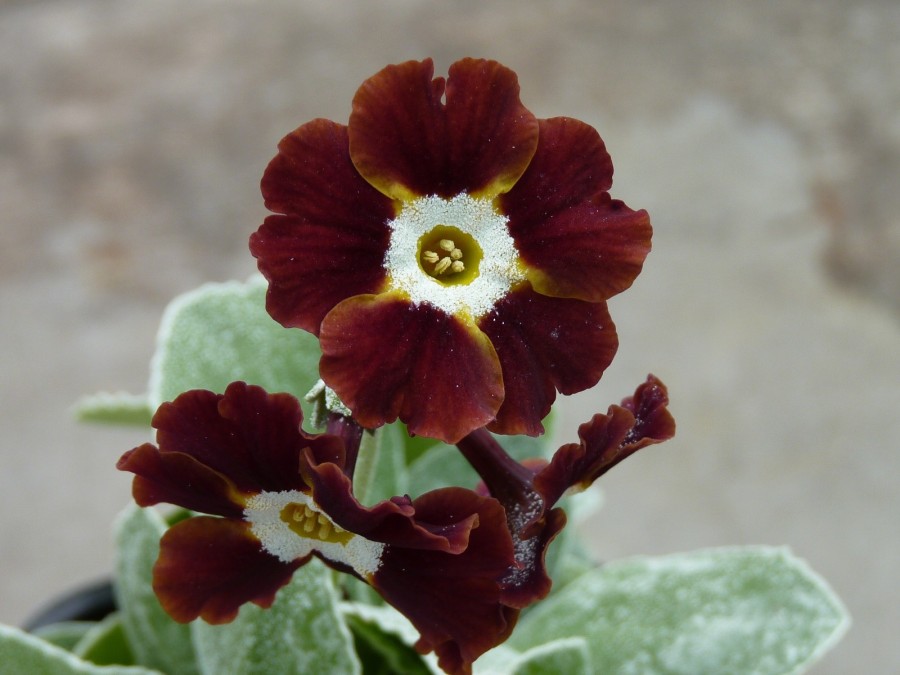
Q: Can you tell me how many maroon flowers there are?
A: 3